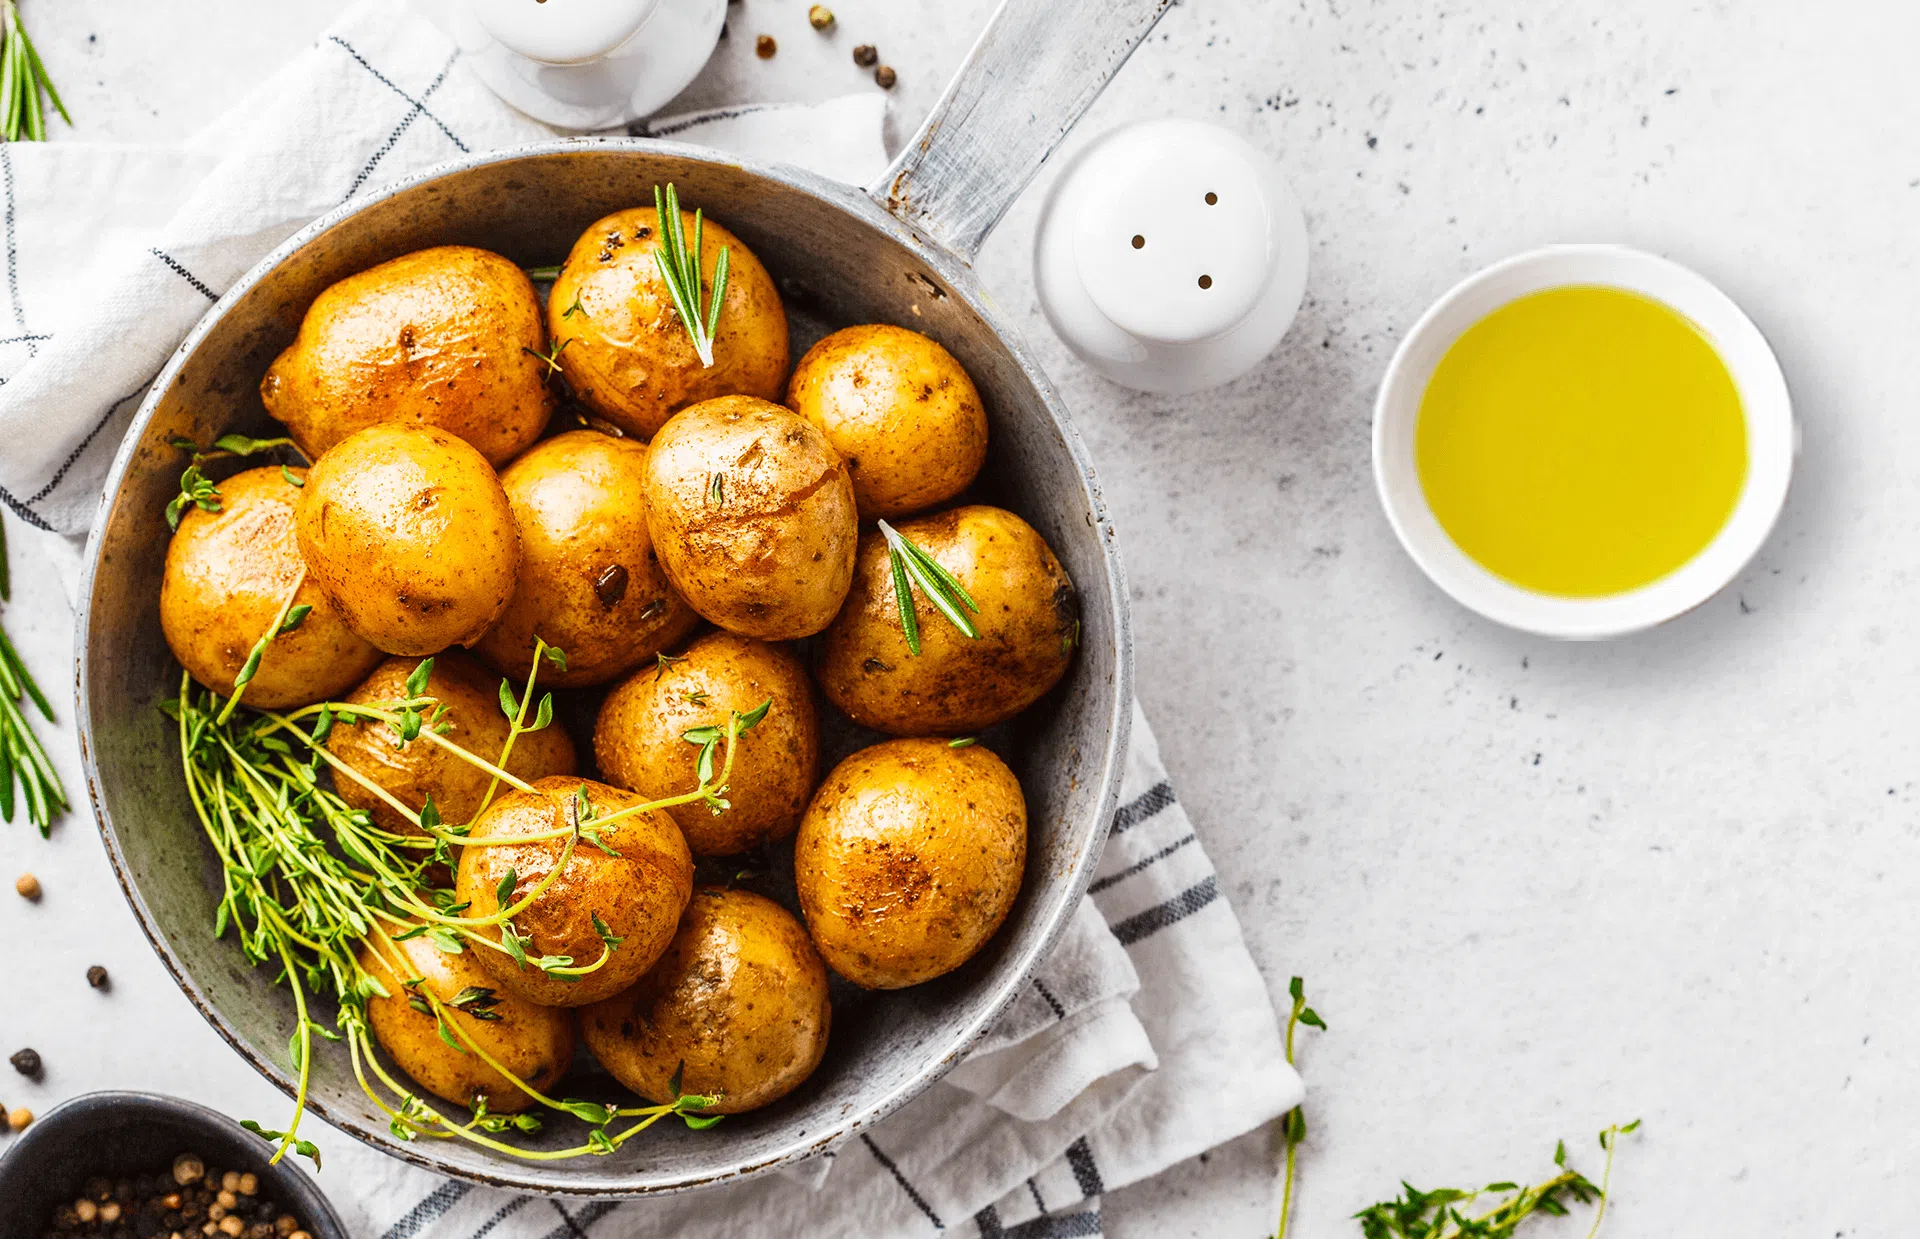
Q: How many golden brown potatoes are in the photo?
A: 14